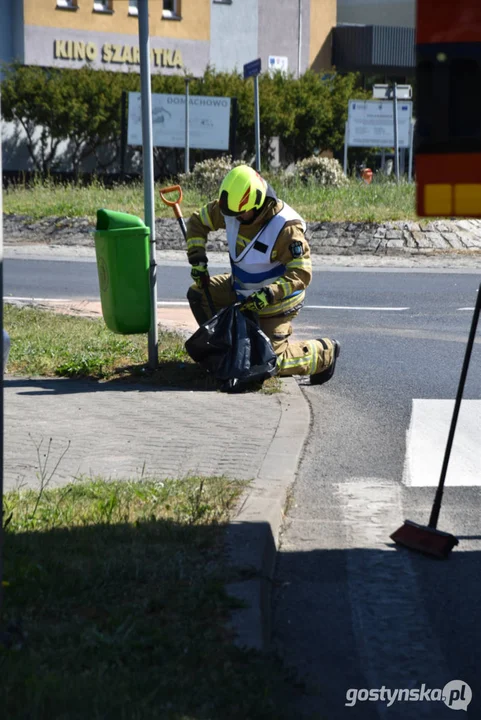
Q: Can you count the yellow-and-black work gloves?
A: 2